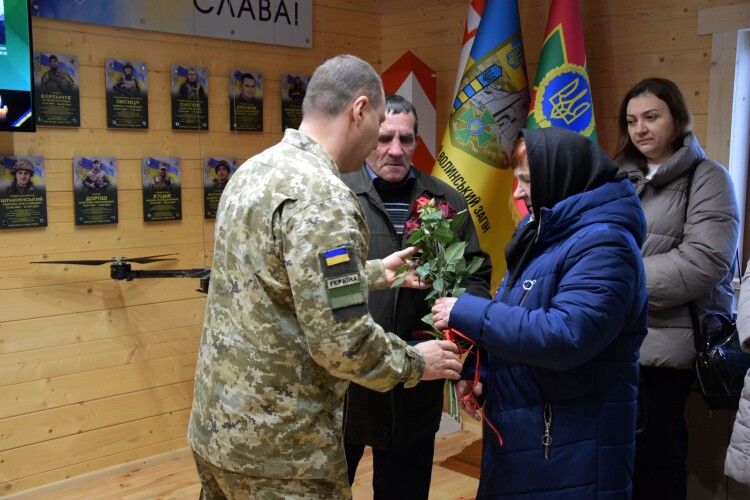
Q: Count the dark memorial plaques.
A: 9